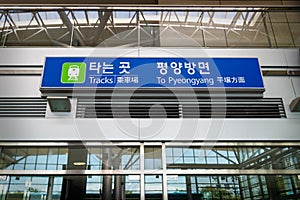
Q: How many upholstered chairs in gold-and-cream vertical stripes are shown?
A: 0